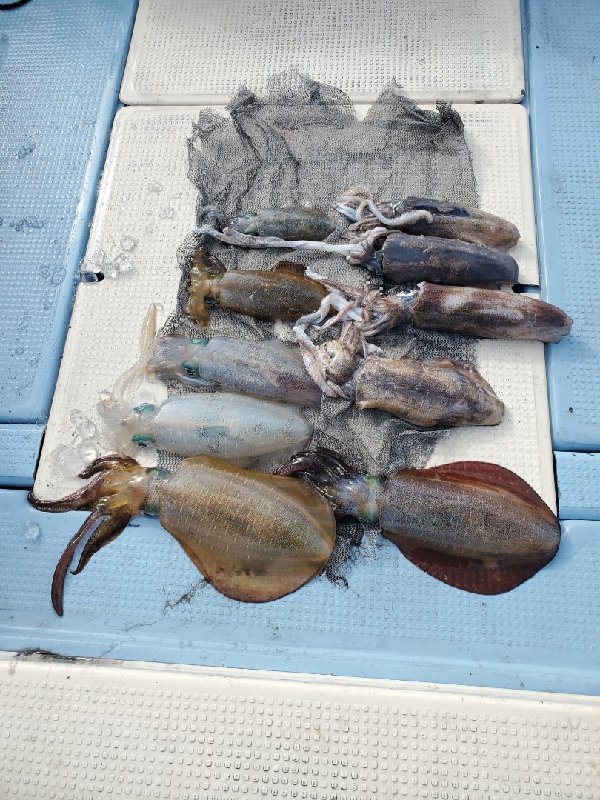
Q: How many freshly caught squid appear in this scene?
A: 10